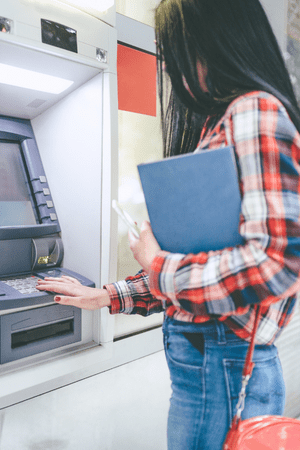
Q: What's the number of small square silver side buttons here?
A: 4